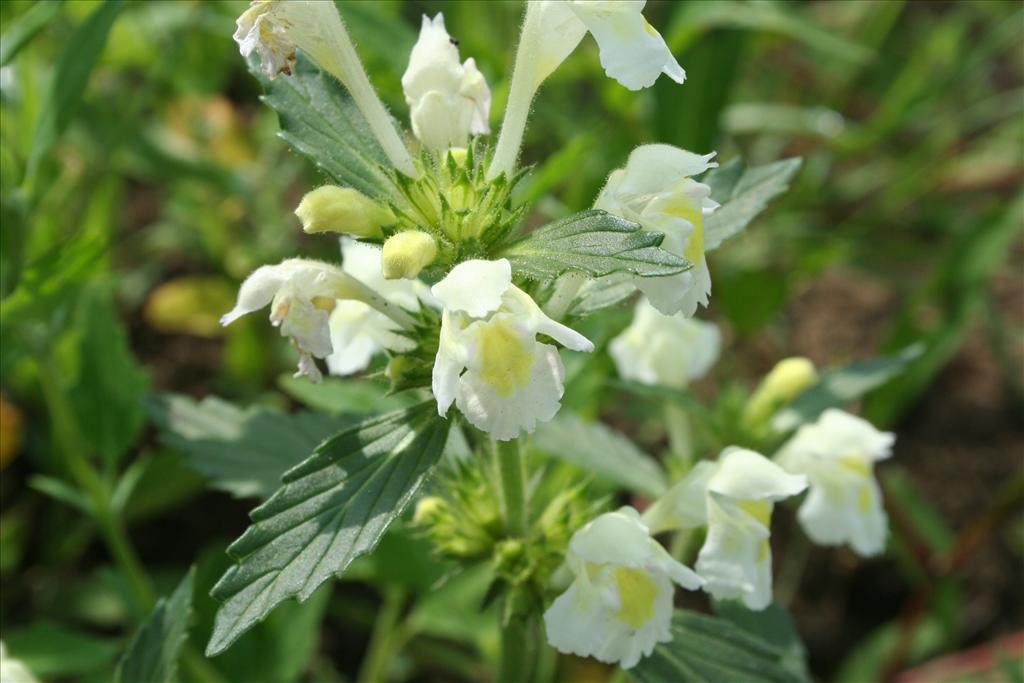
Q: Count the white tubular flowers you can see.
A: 11